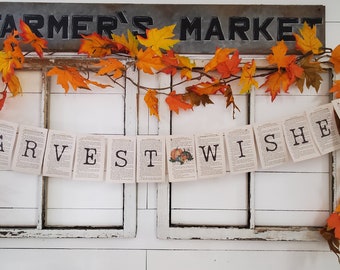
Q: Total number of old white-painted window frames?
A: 2